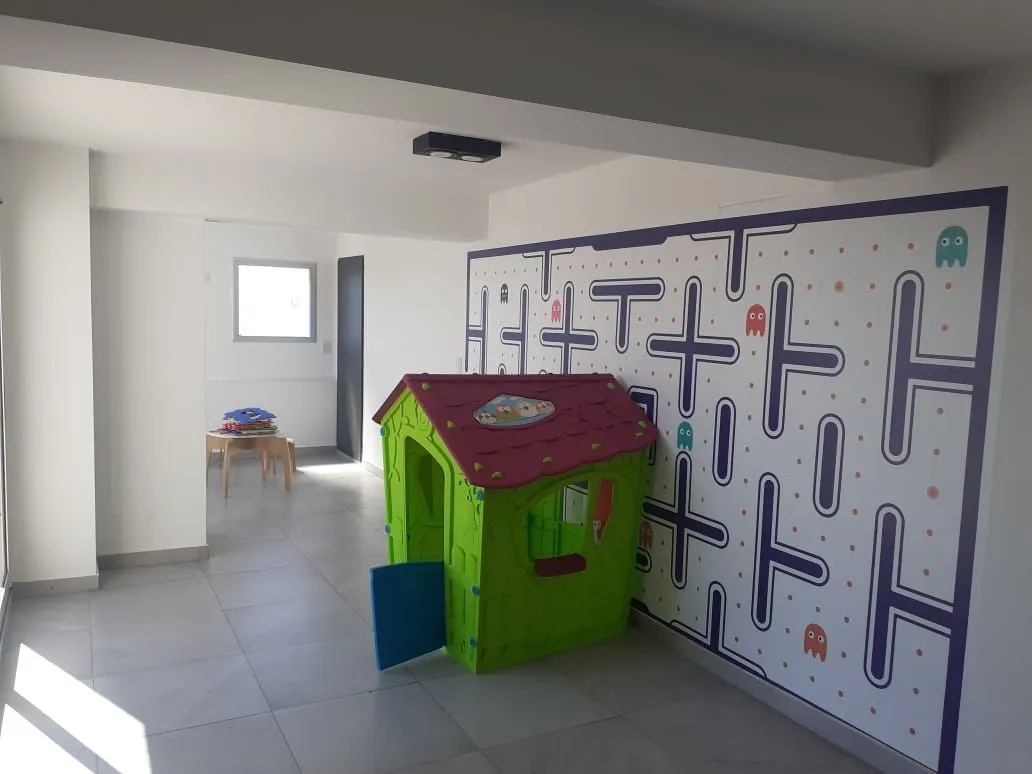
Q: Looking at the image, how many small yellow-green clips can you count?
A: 9